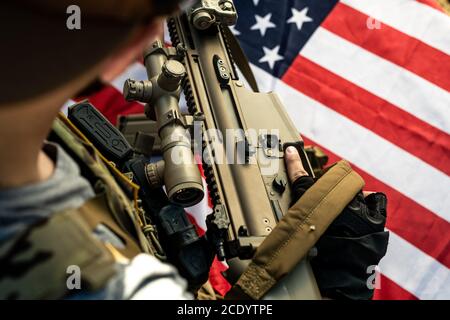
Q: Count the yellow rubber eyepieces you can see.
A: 0